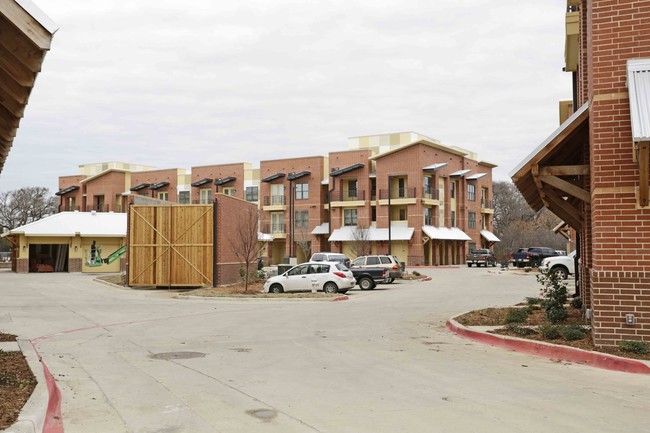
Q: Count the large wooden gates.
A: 1